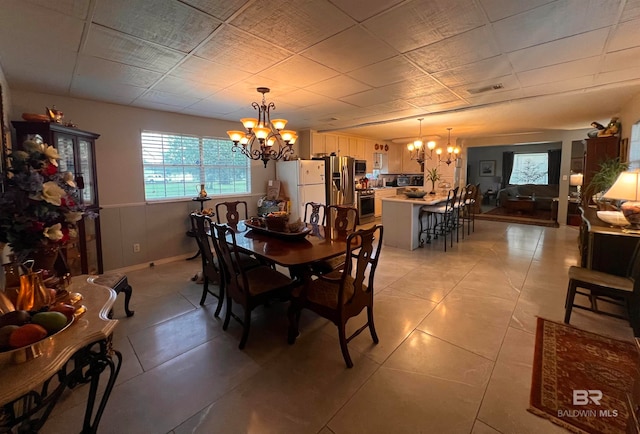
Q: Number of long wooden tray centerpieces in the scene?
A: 1